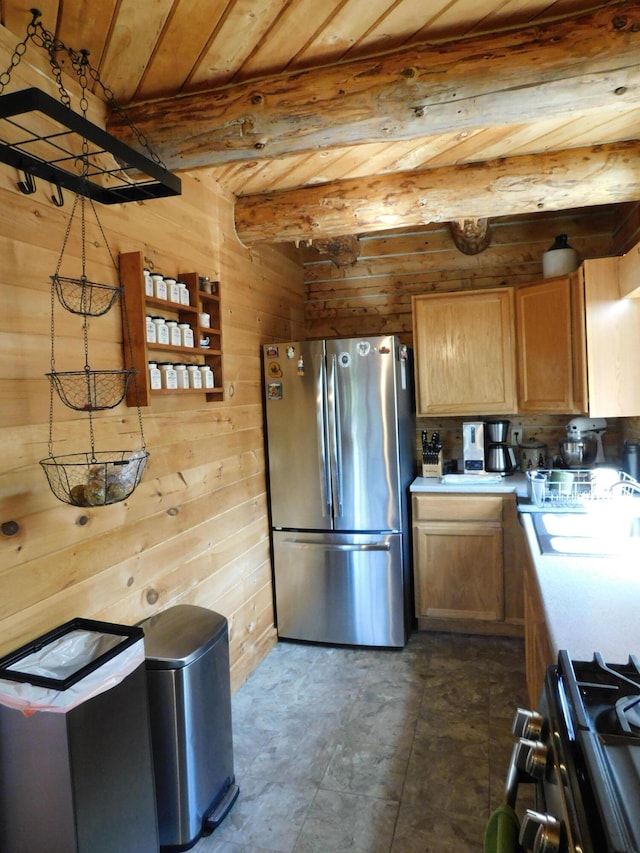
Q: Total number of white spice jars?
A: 13